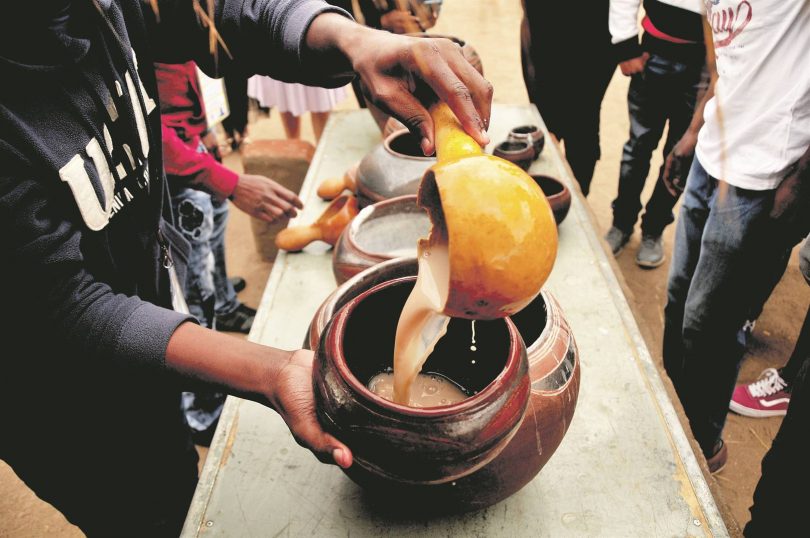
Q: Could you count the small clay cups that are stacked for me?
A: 2